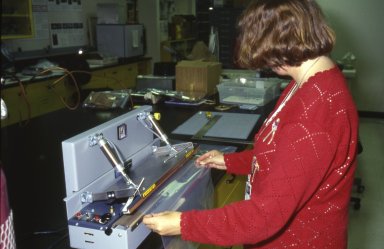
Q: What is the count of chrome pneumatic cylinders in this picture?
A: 2